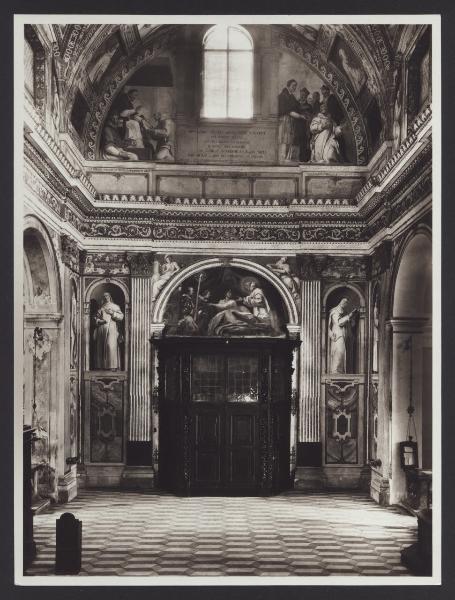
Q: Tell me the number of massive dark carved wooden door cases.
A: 1